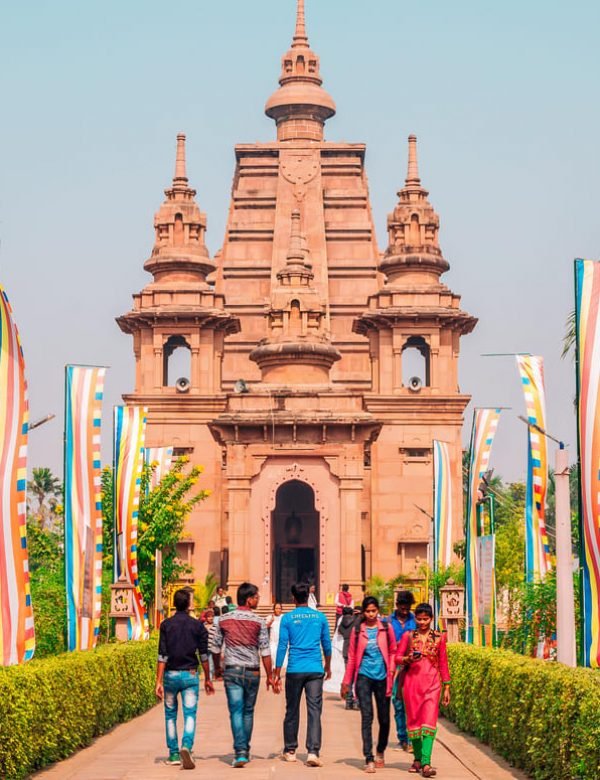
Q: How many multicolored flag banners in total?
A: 8